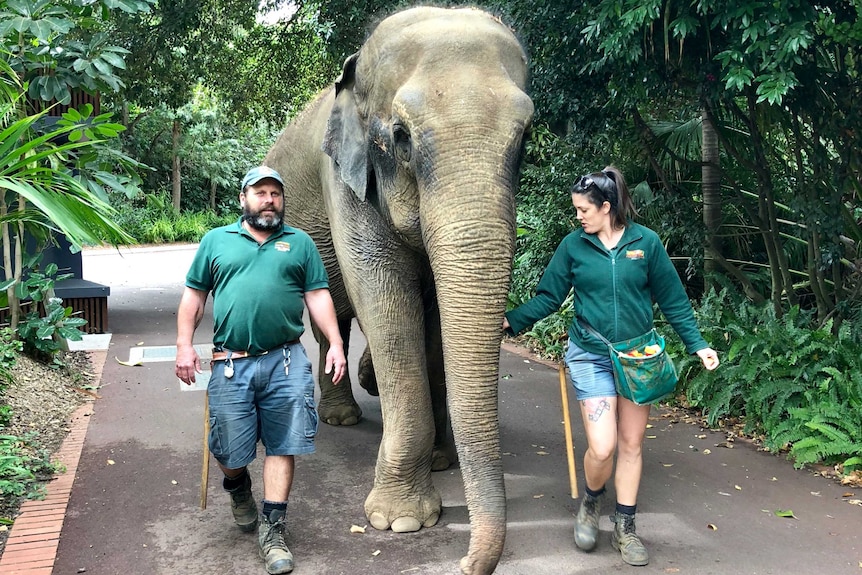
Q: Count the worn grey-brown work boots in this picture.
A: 4